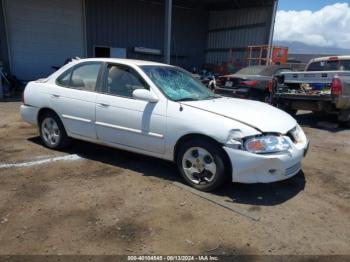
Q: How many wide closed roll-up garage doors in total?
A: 1